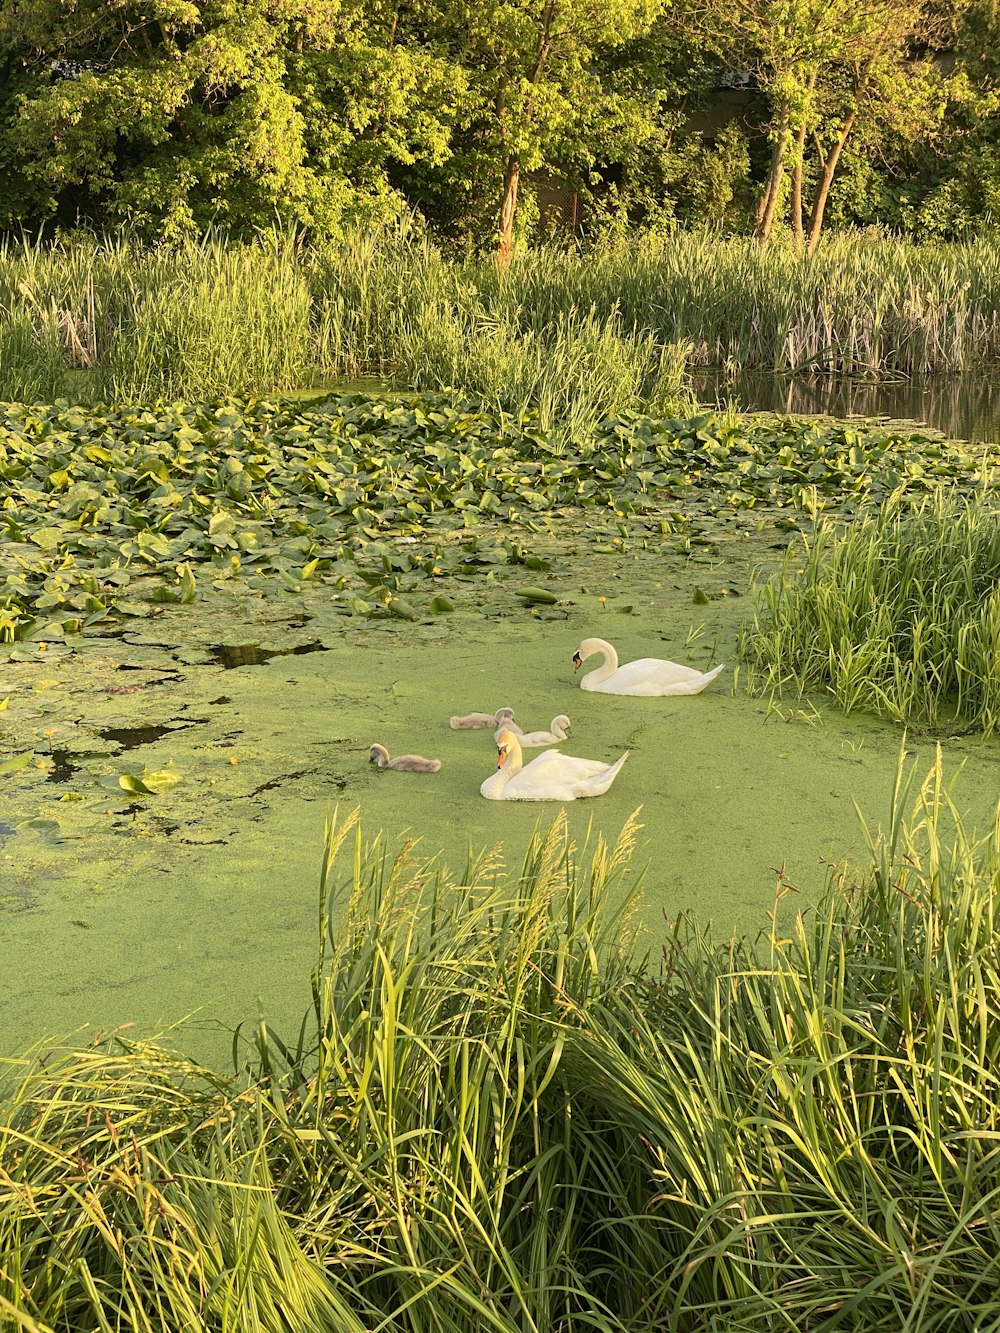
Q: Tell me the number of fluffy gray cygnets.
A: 4